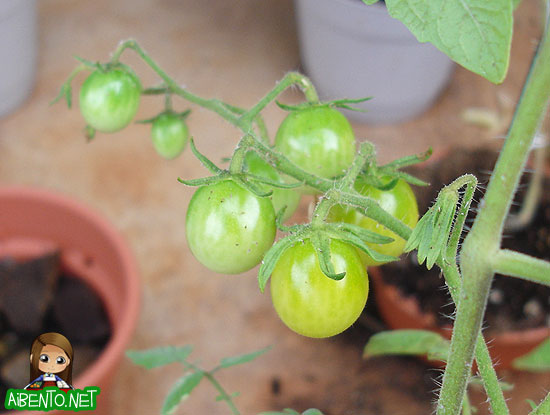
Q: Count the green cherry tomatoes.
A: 7